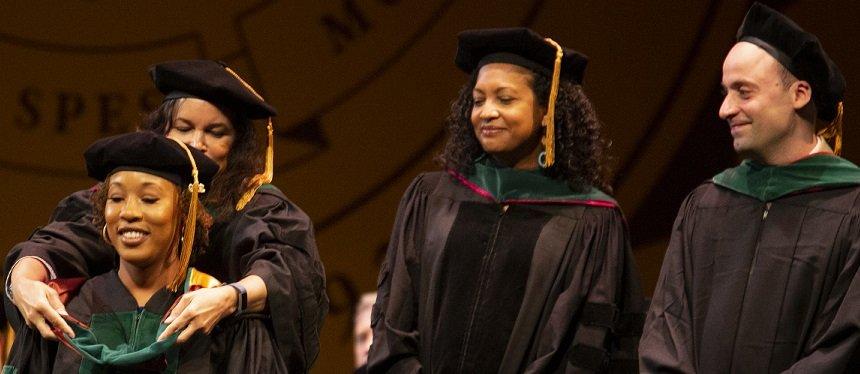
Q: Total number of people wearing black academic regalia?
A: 4